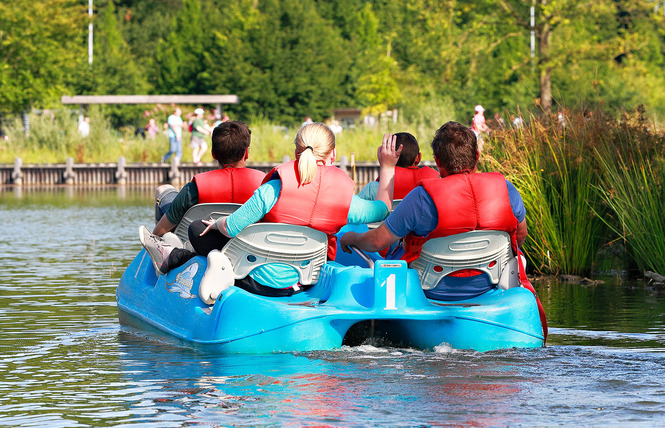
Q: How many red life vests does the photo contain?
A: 4